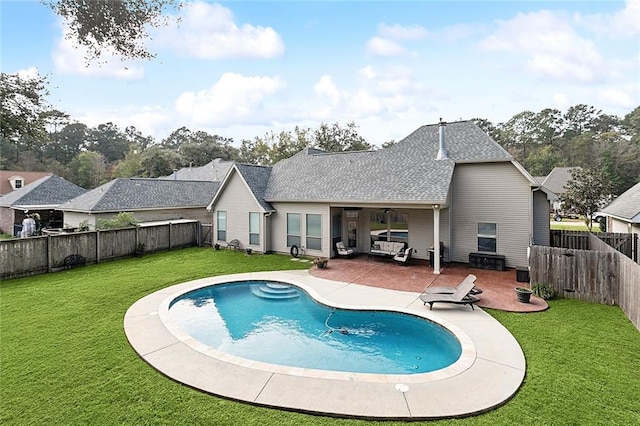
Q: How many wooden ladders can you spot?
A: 0